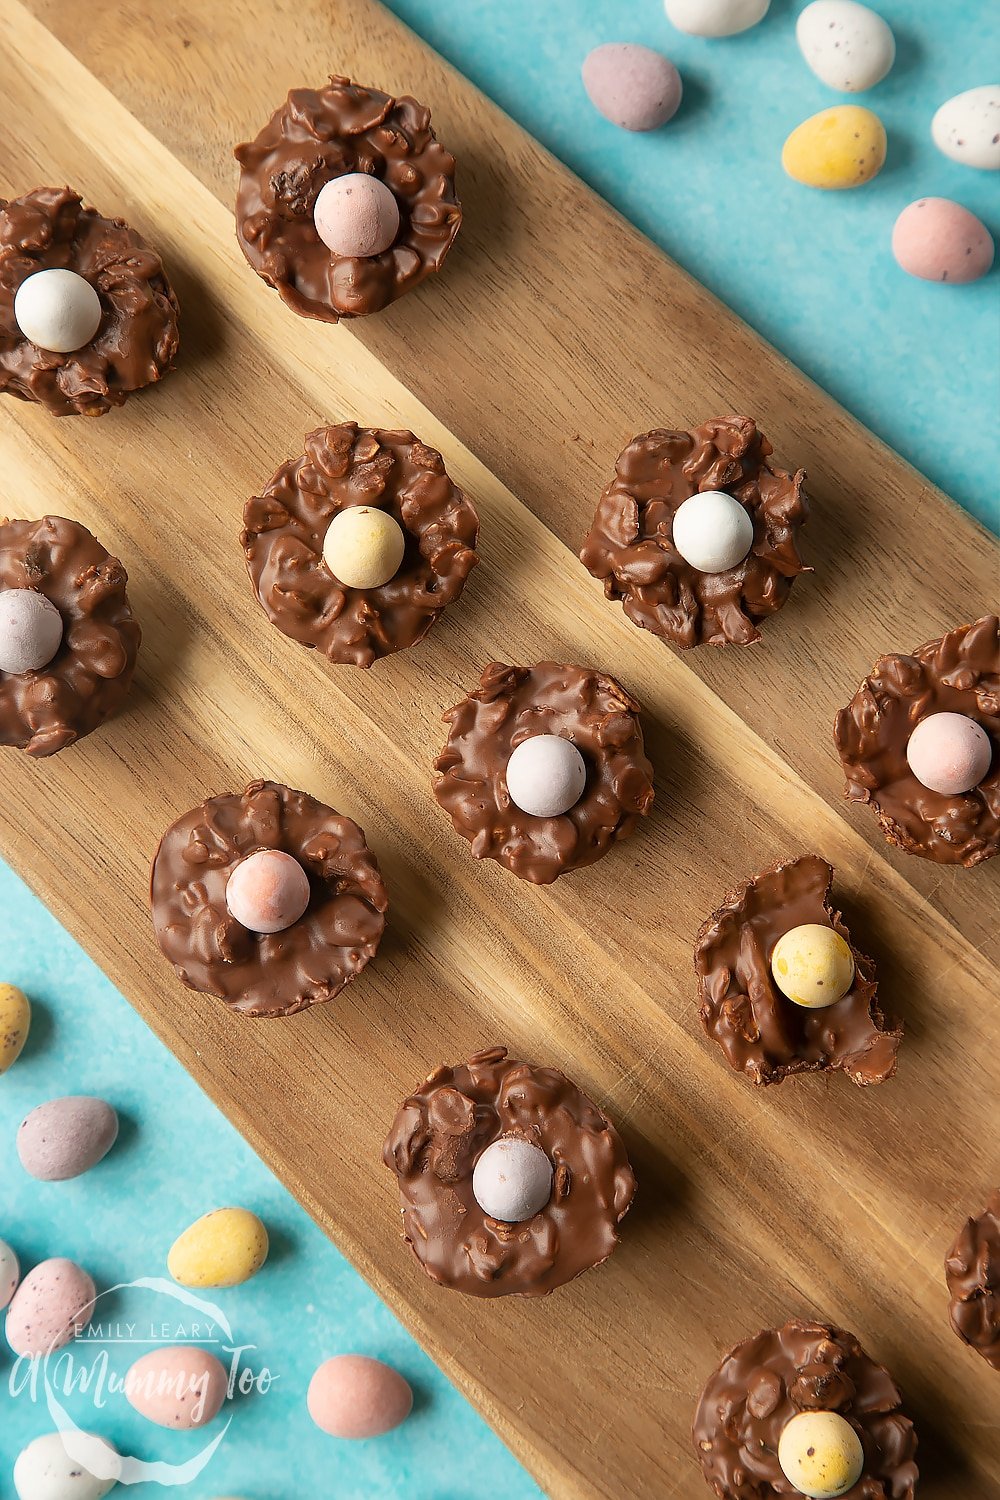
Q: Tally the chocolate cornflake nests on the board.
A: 12